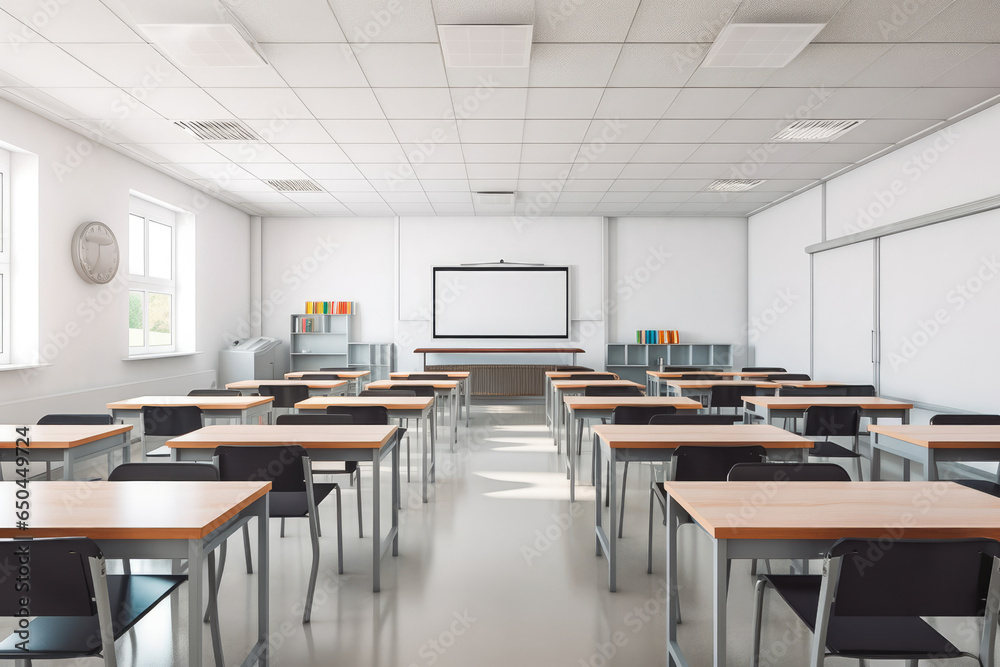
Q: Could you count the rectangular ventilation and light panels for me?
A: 8